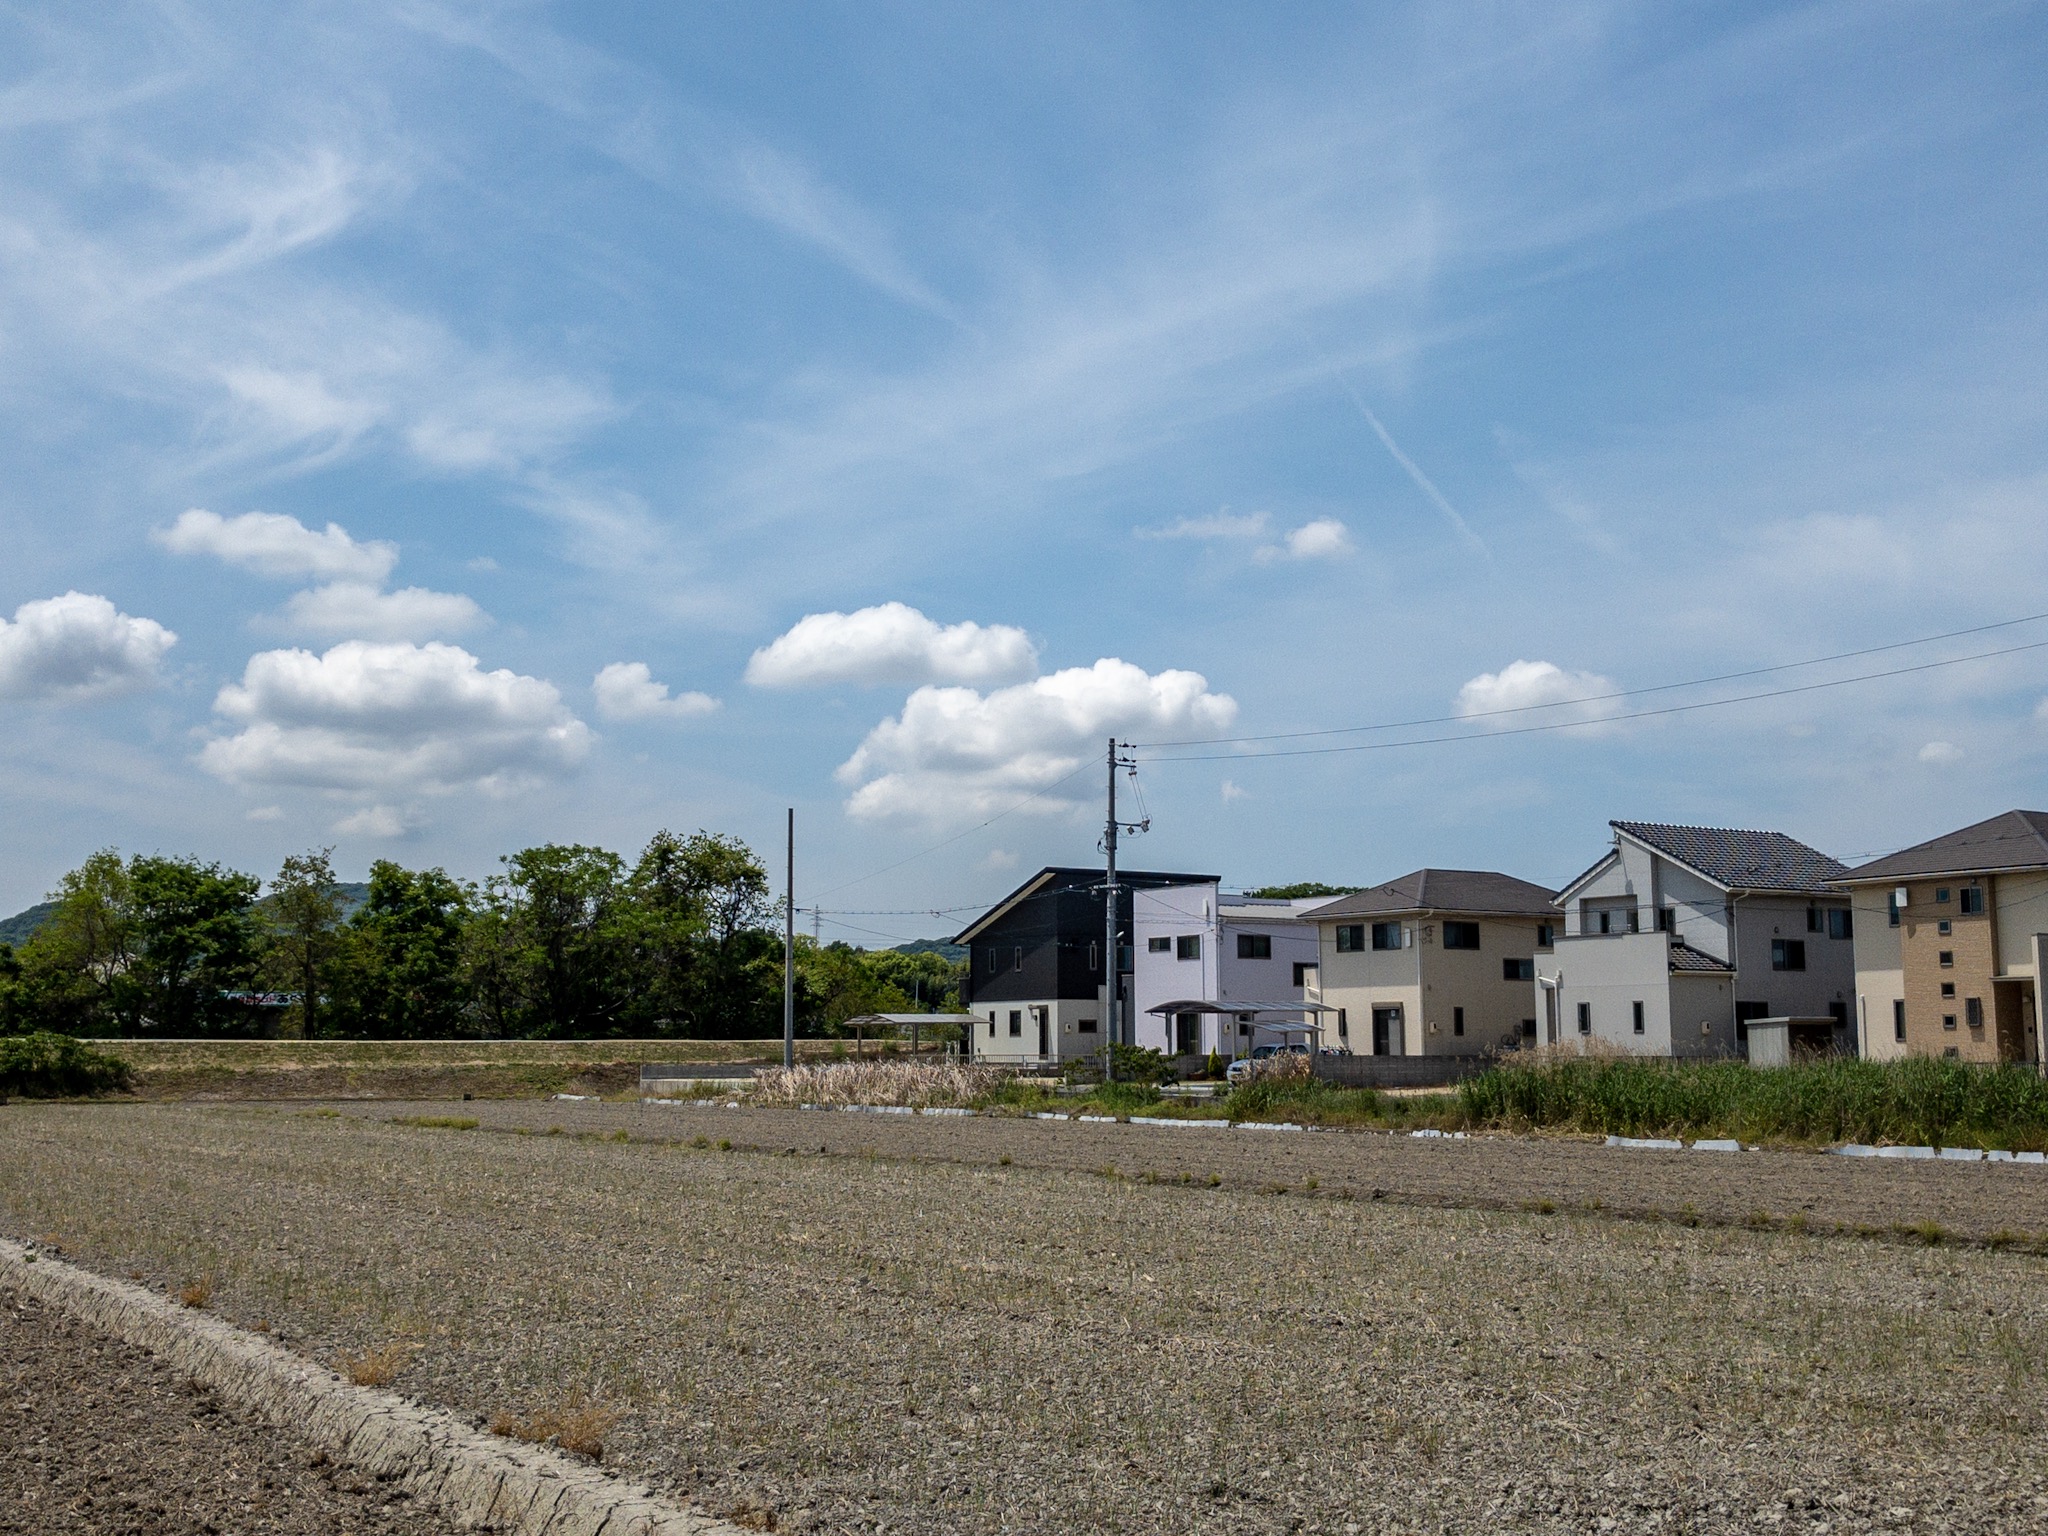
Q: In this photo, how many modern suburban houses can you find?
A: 5